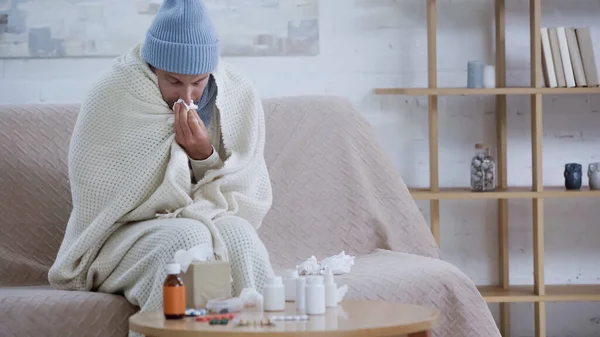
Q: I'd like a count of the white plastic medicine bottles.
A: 5